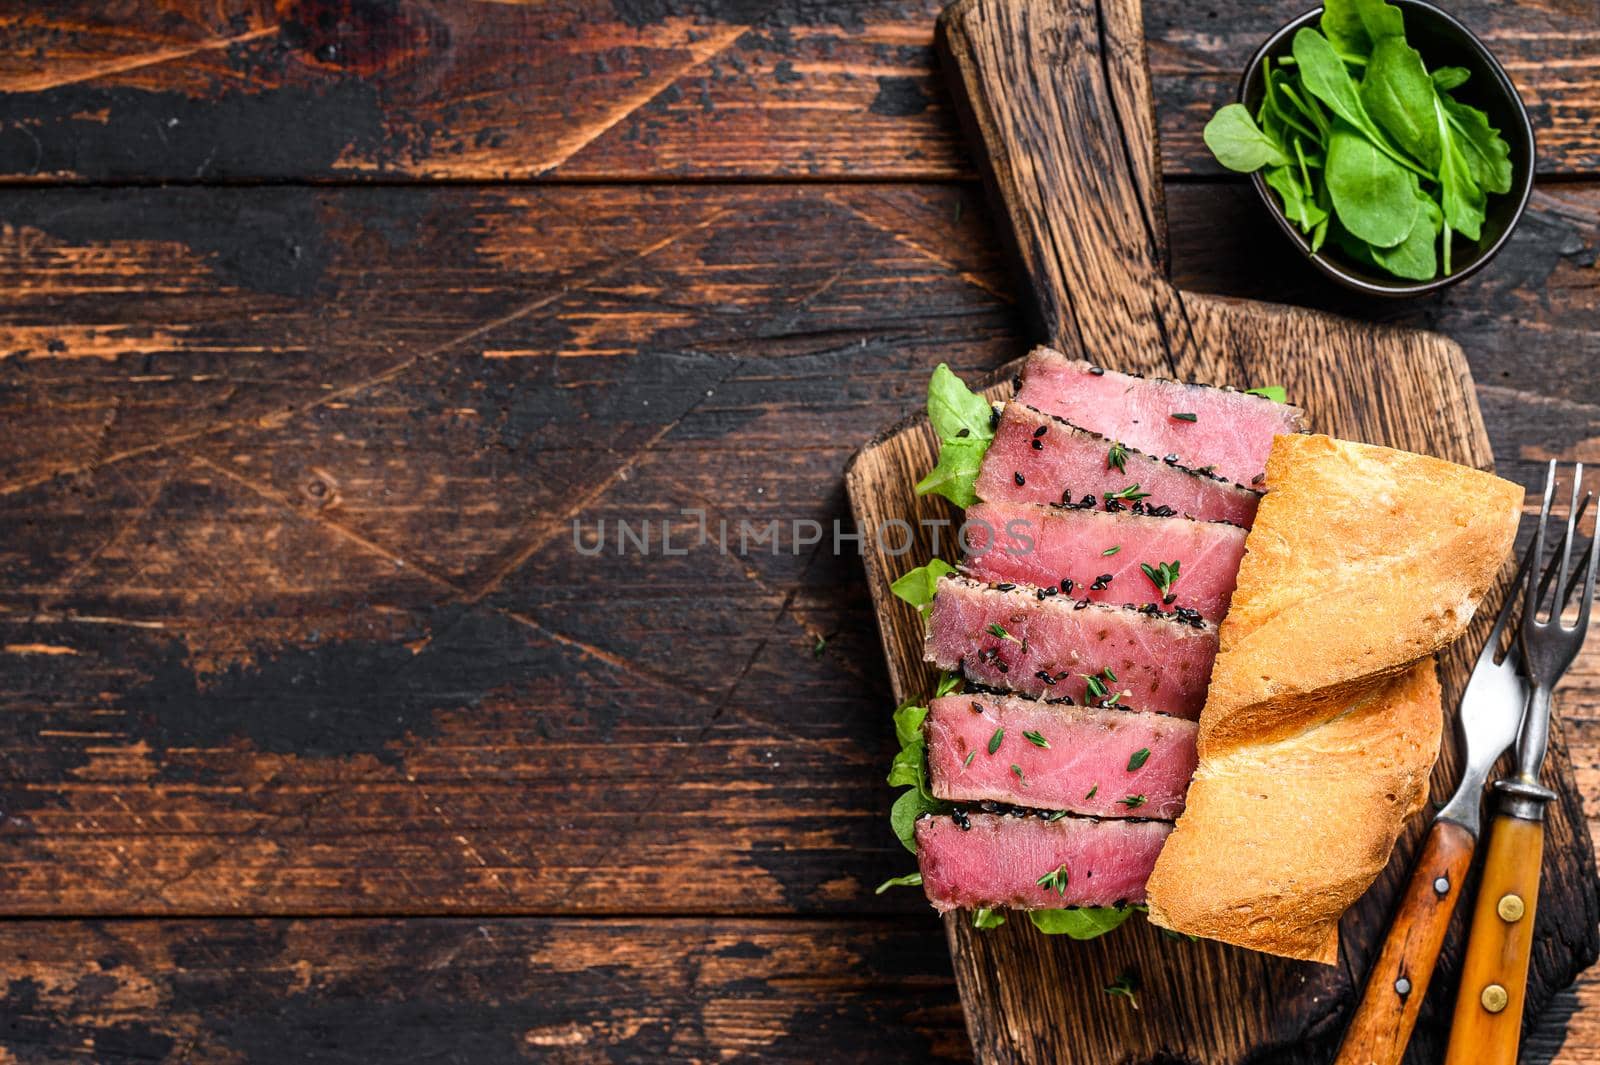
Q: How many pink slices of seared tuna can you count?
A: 6